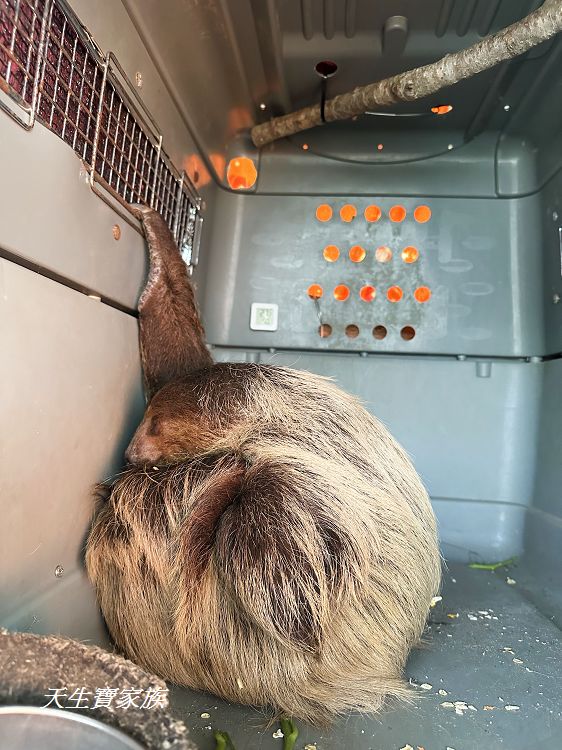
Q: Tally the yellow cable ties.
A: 0